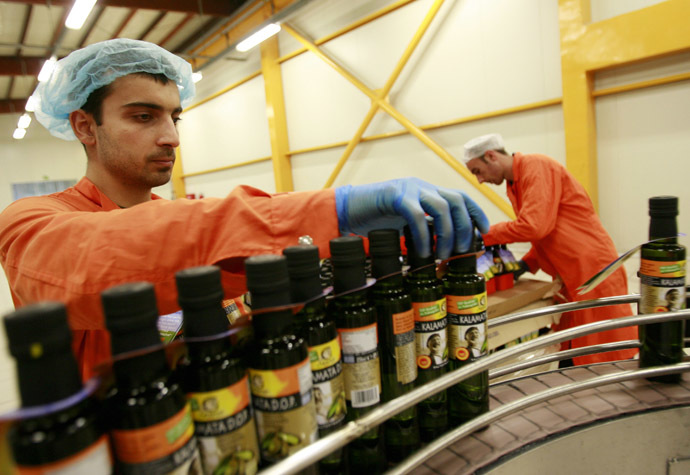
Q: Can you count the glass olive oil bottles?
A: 10